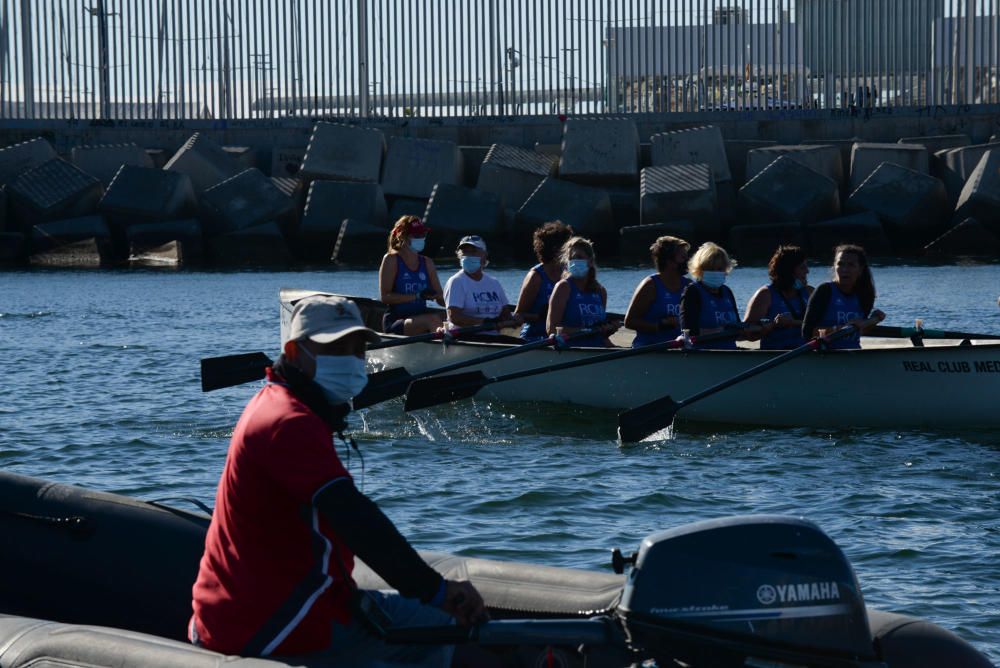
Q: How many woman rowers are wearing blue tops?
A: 7